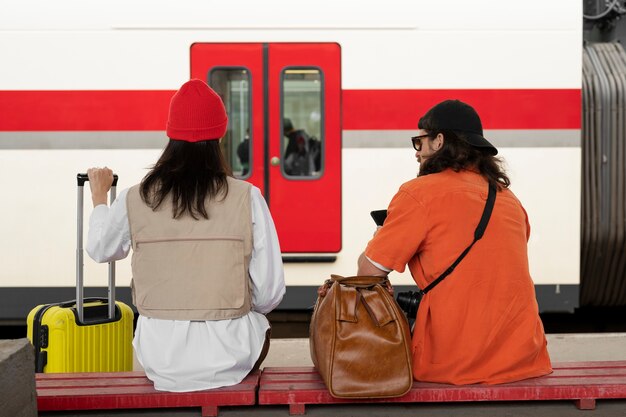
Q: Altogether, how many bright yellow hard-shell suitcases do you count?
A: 1